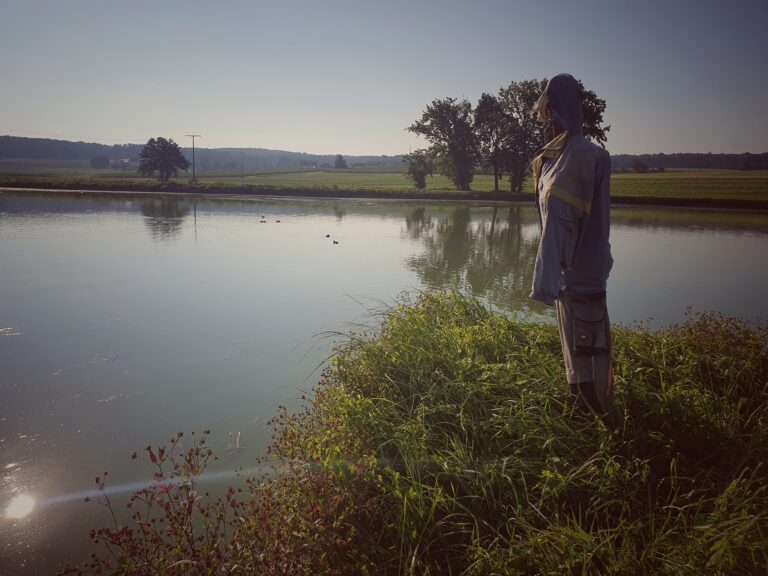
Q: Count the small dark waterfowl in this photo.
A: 5